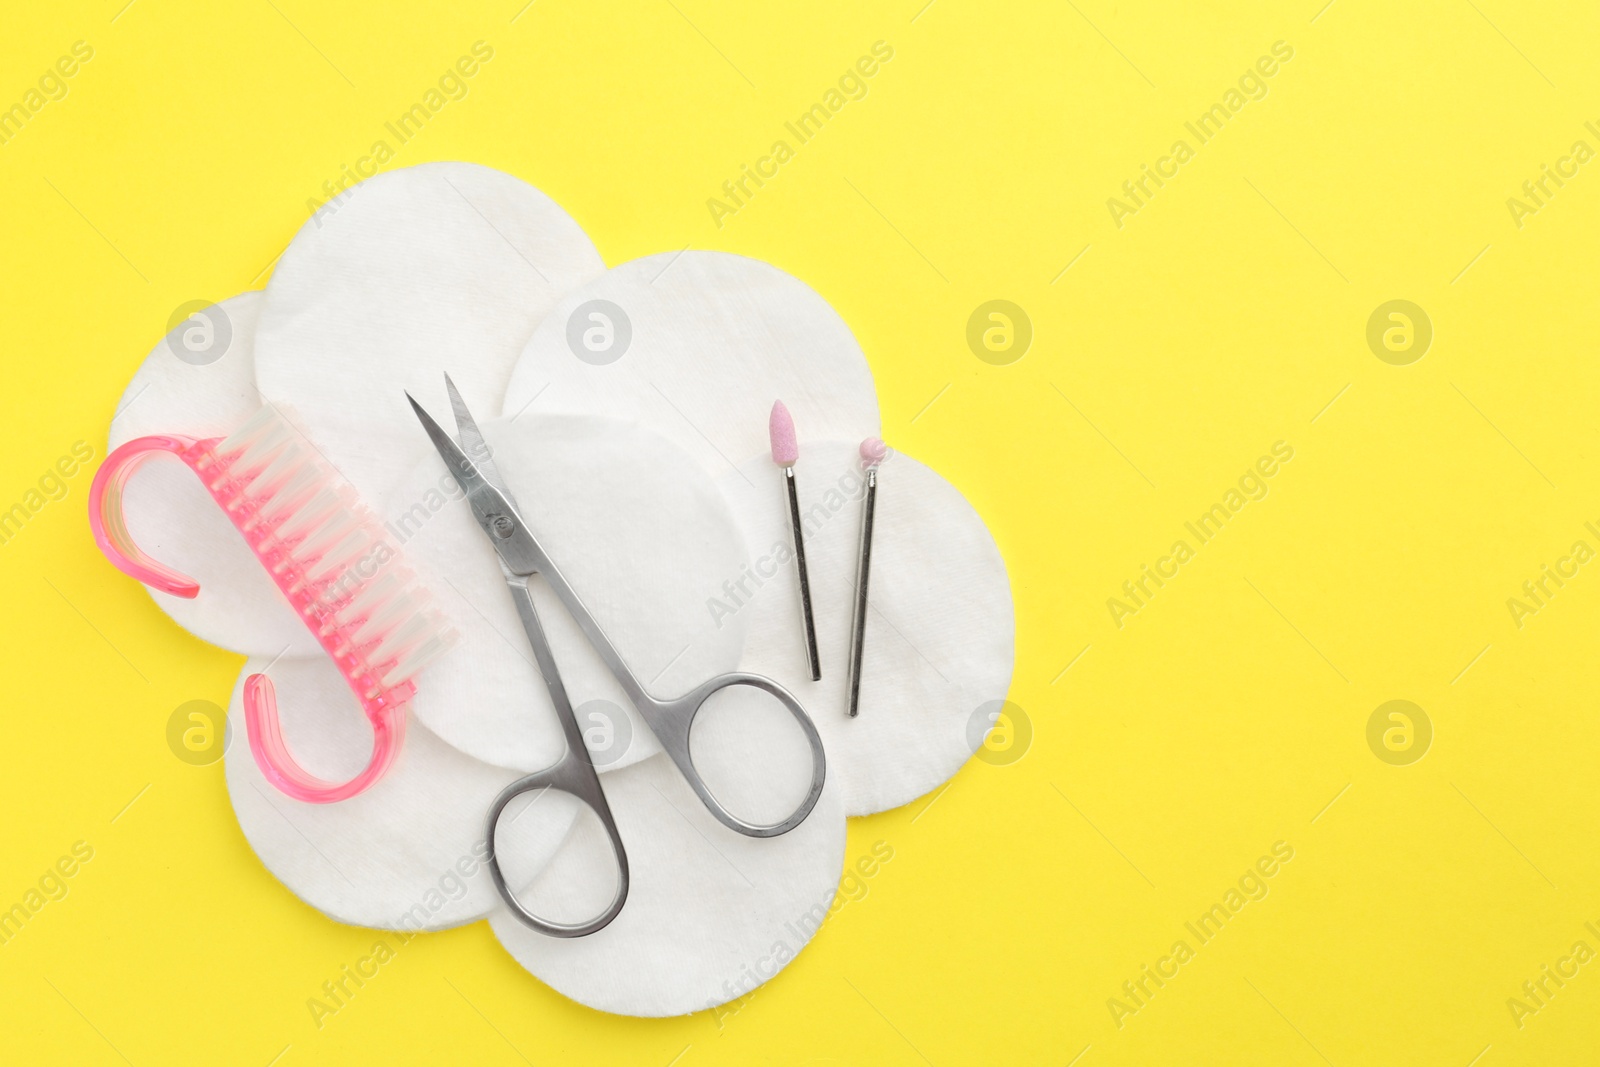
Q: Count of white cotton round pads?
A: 7